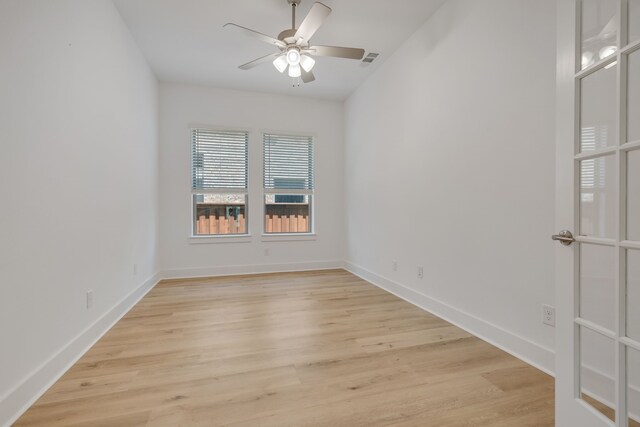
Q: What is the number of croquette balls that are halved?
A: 0